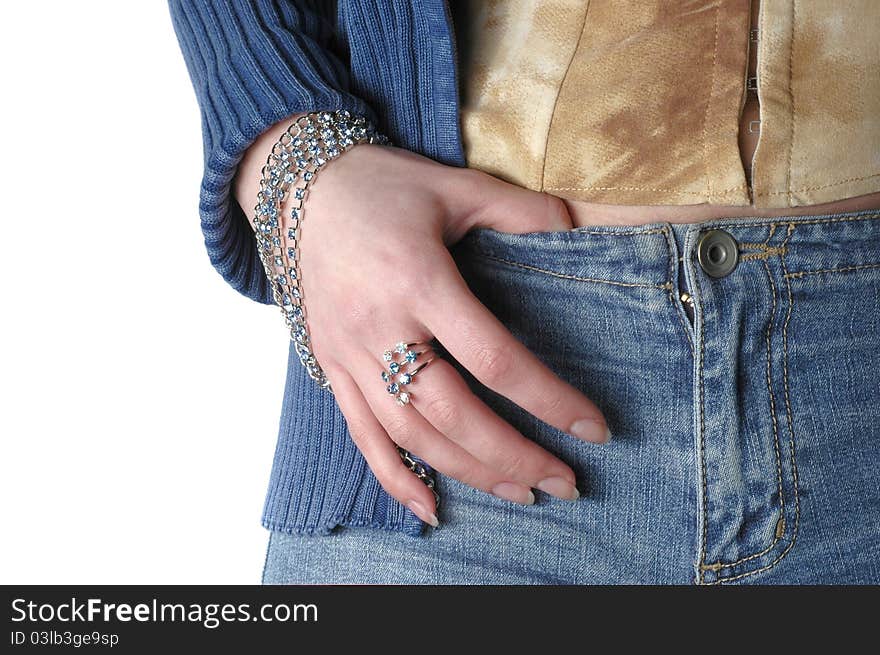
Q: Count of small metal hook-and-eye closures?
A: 3